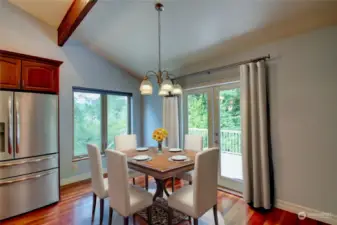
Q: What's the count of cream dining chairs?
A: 5